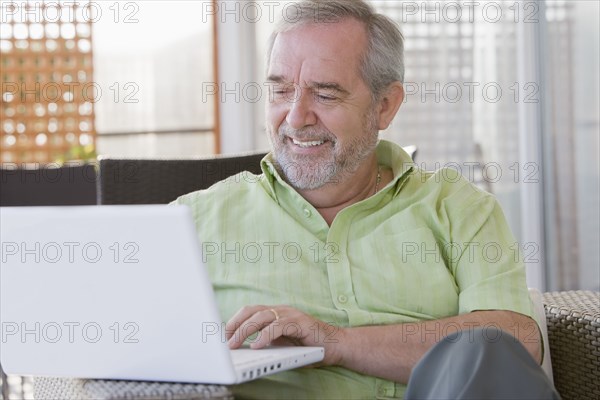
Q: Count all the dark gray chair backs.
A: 2